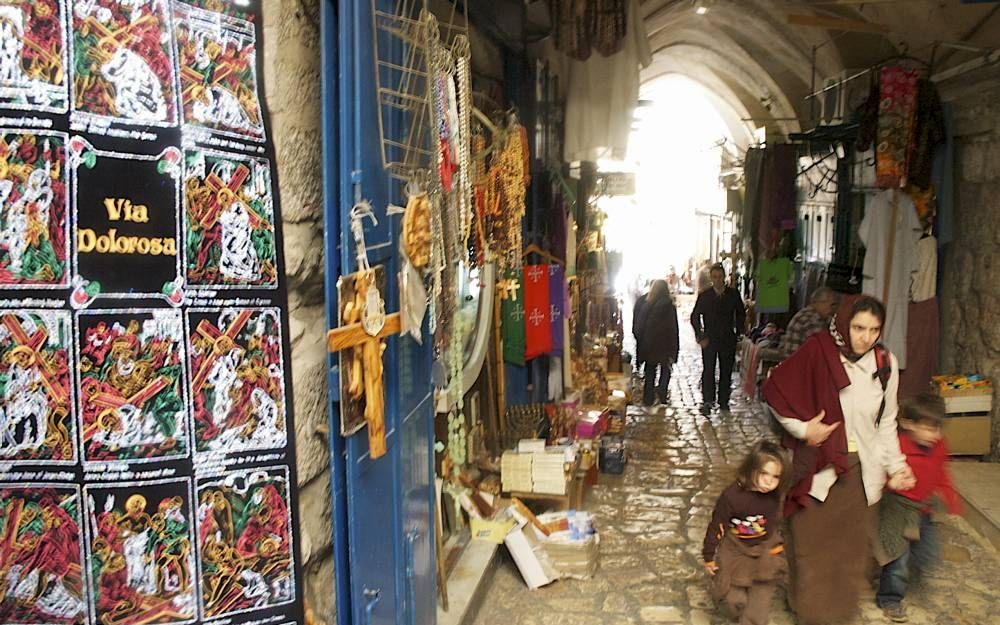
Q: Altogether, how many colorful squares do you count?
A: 11